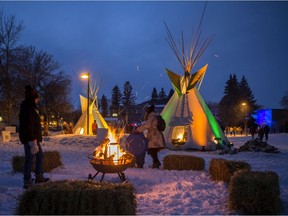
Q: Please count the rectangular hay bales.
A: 5